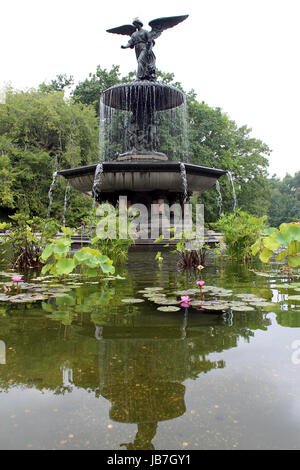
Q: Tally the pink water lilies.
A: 3